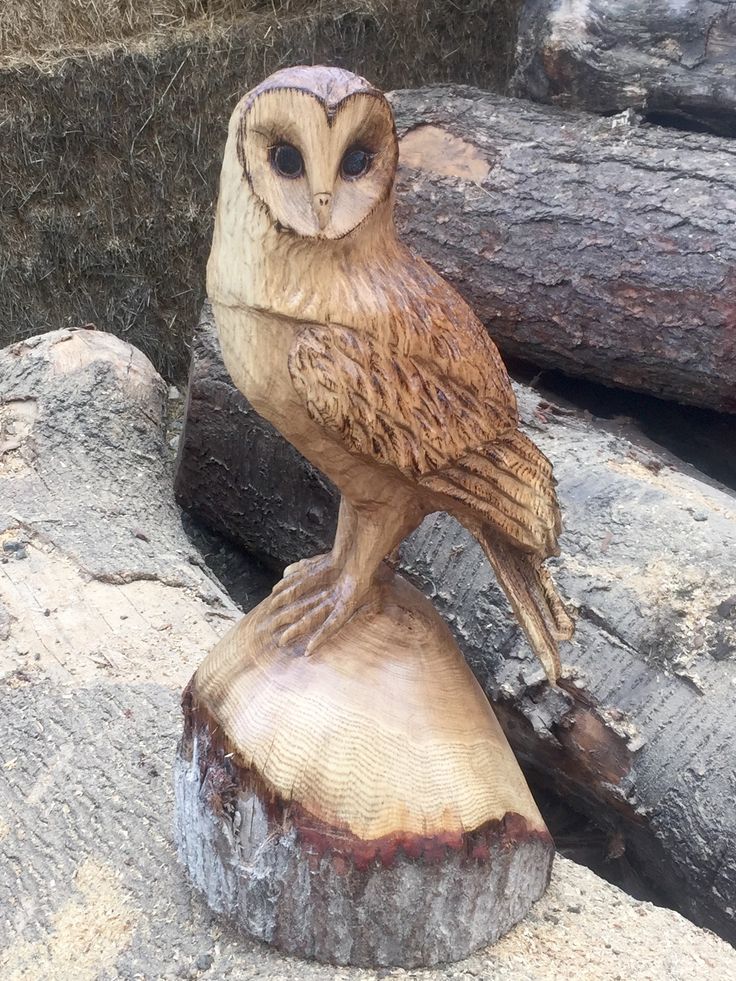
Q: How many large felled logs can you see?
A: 4